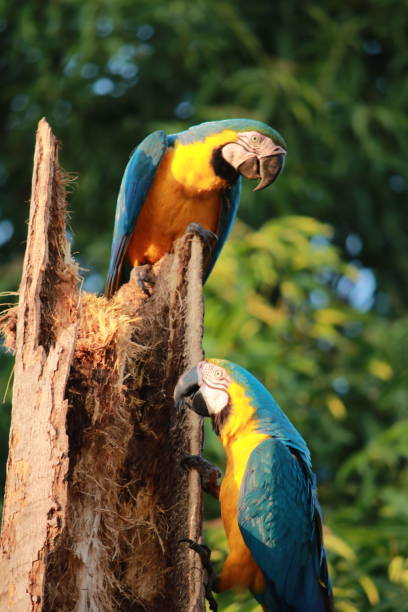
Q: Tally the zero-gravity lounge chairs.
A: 0